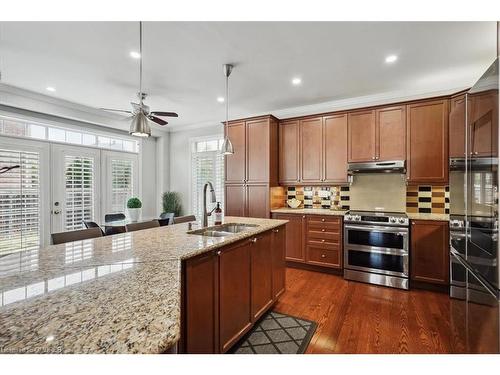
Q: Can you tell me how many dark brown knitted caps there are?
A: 0